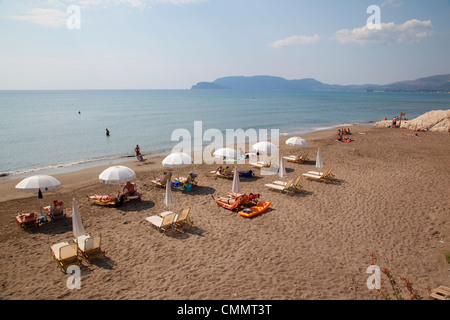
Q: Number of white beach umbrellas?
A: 11